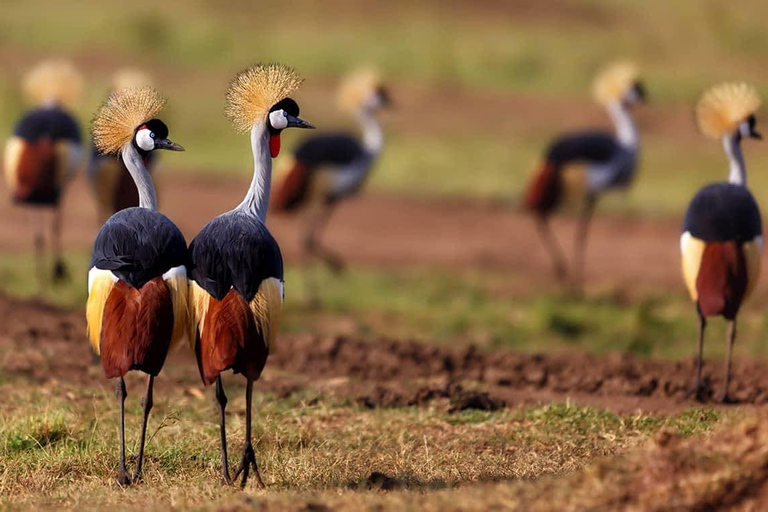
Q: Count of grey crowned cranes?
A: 7